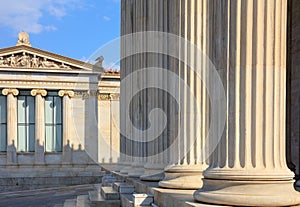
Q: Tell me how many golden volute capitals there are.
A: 3